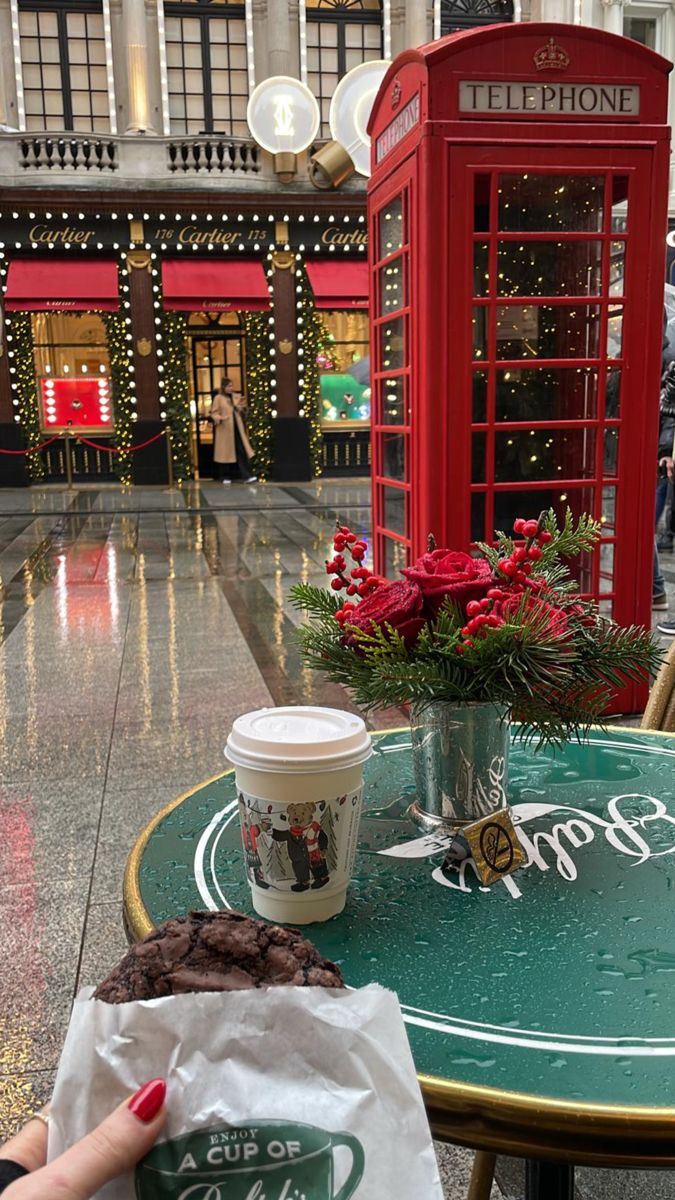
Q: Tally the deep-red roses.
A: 3